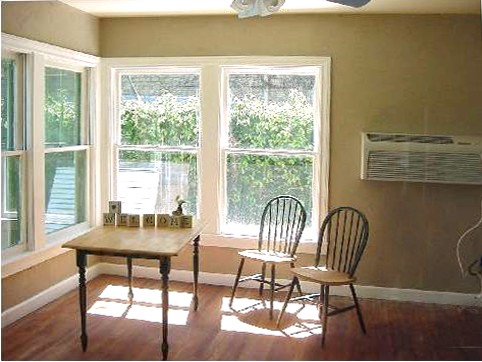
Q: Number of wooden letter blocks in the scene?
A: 7